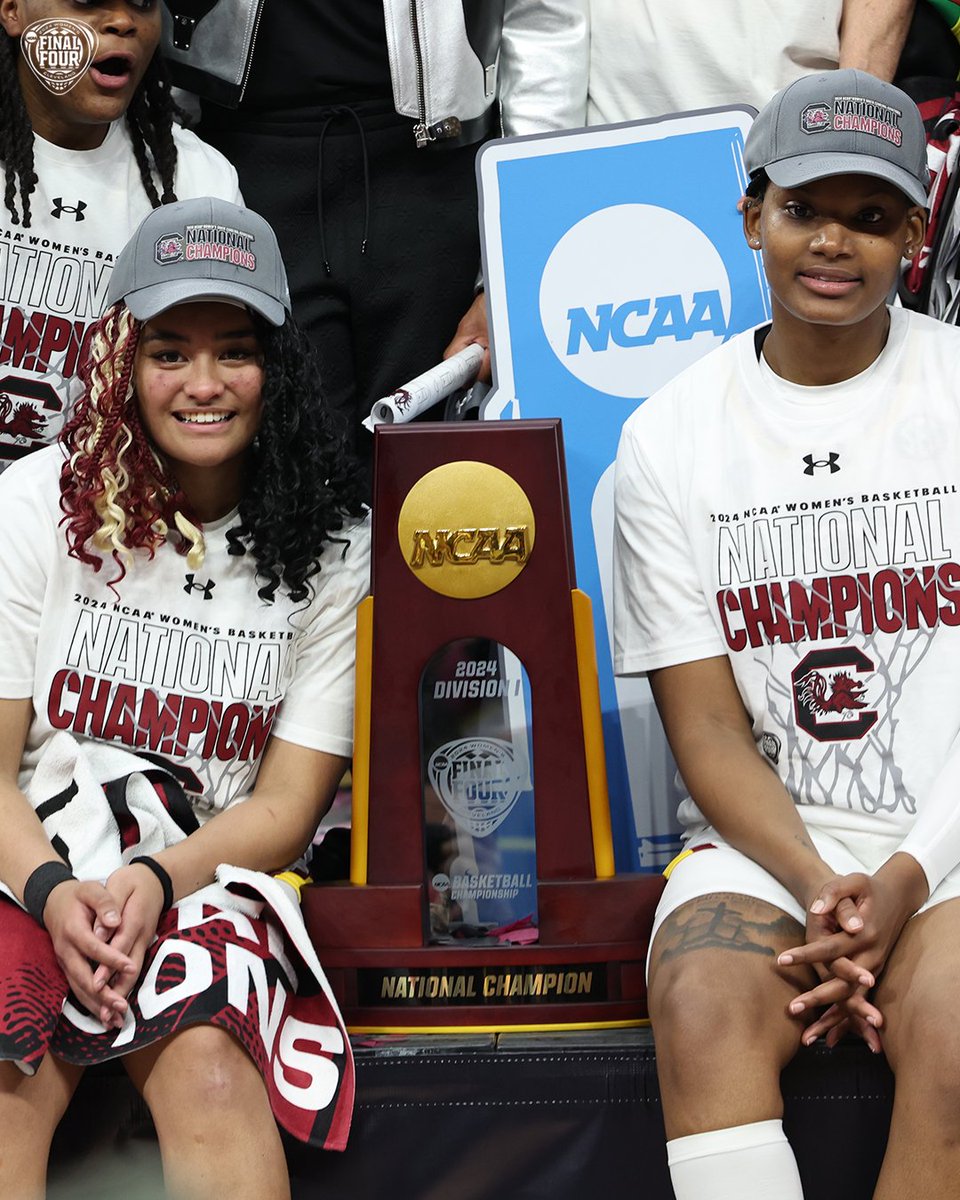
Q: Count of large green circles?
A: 0